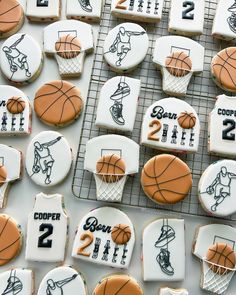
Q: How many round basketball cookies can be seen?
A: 6